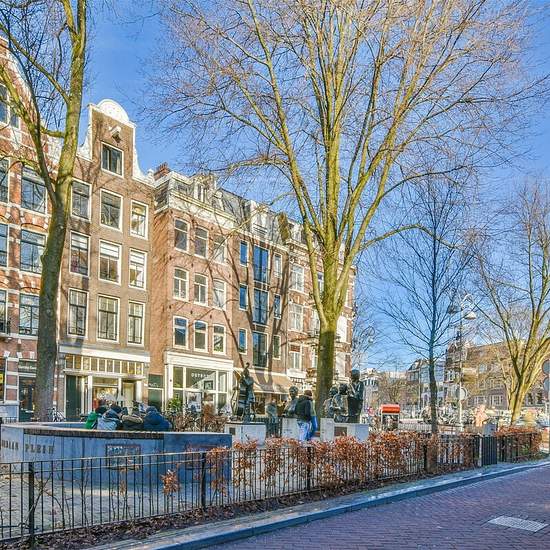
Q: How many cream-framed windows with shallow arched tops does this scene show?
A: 9